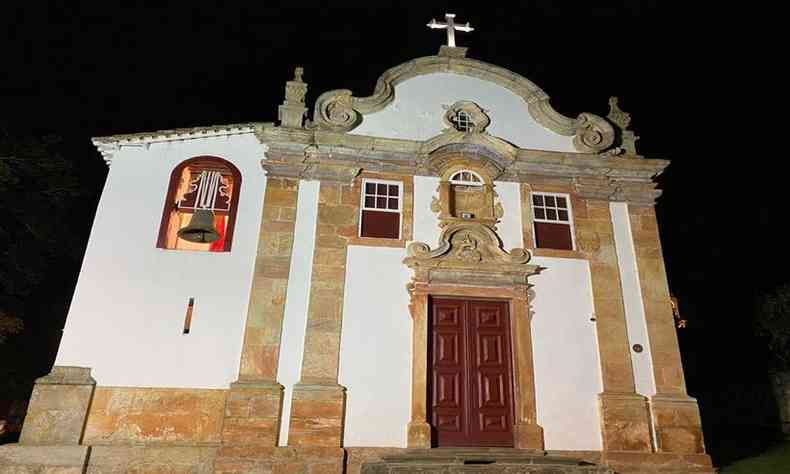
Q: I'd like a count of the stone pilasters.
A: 4